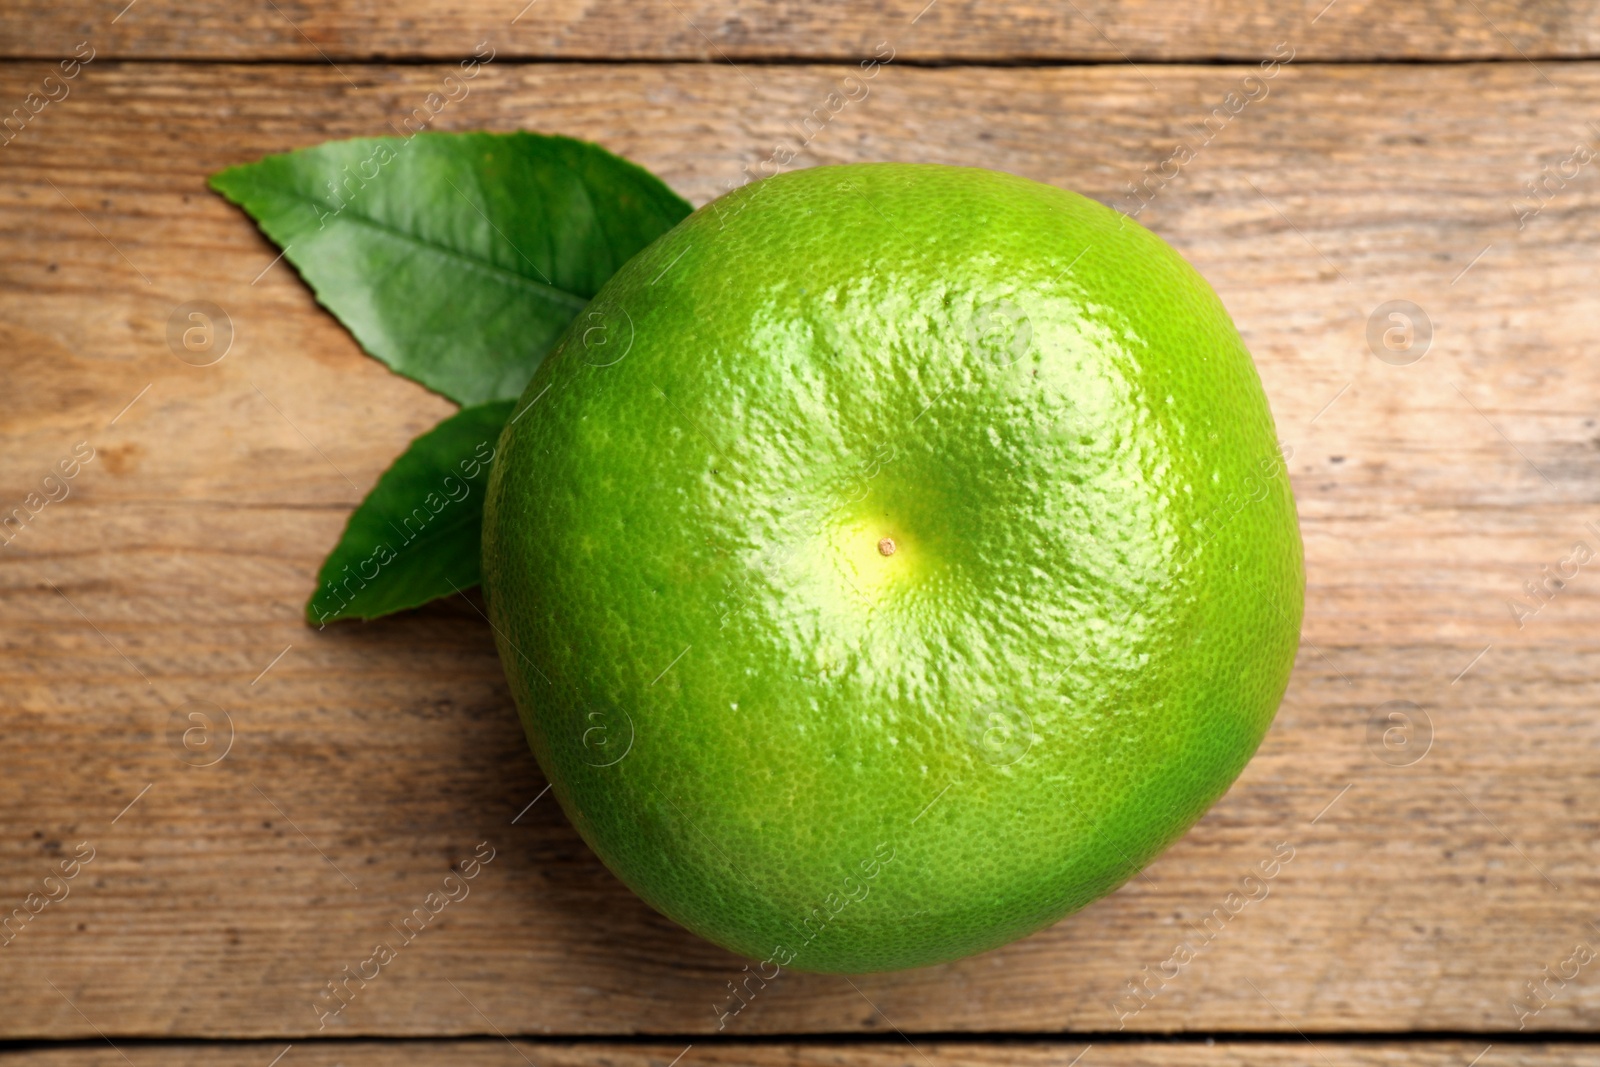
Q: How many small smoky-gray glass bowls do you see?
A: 0